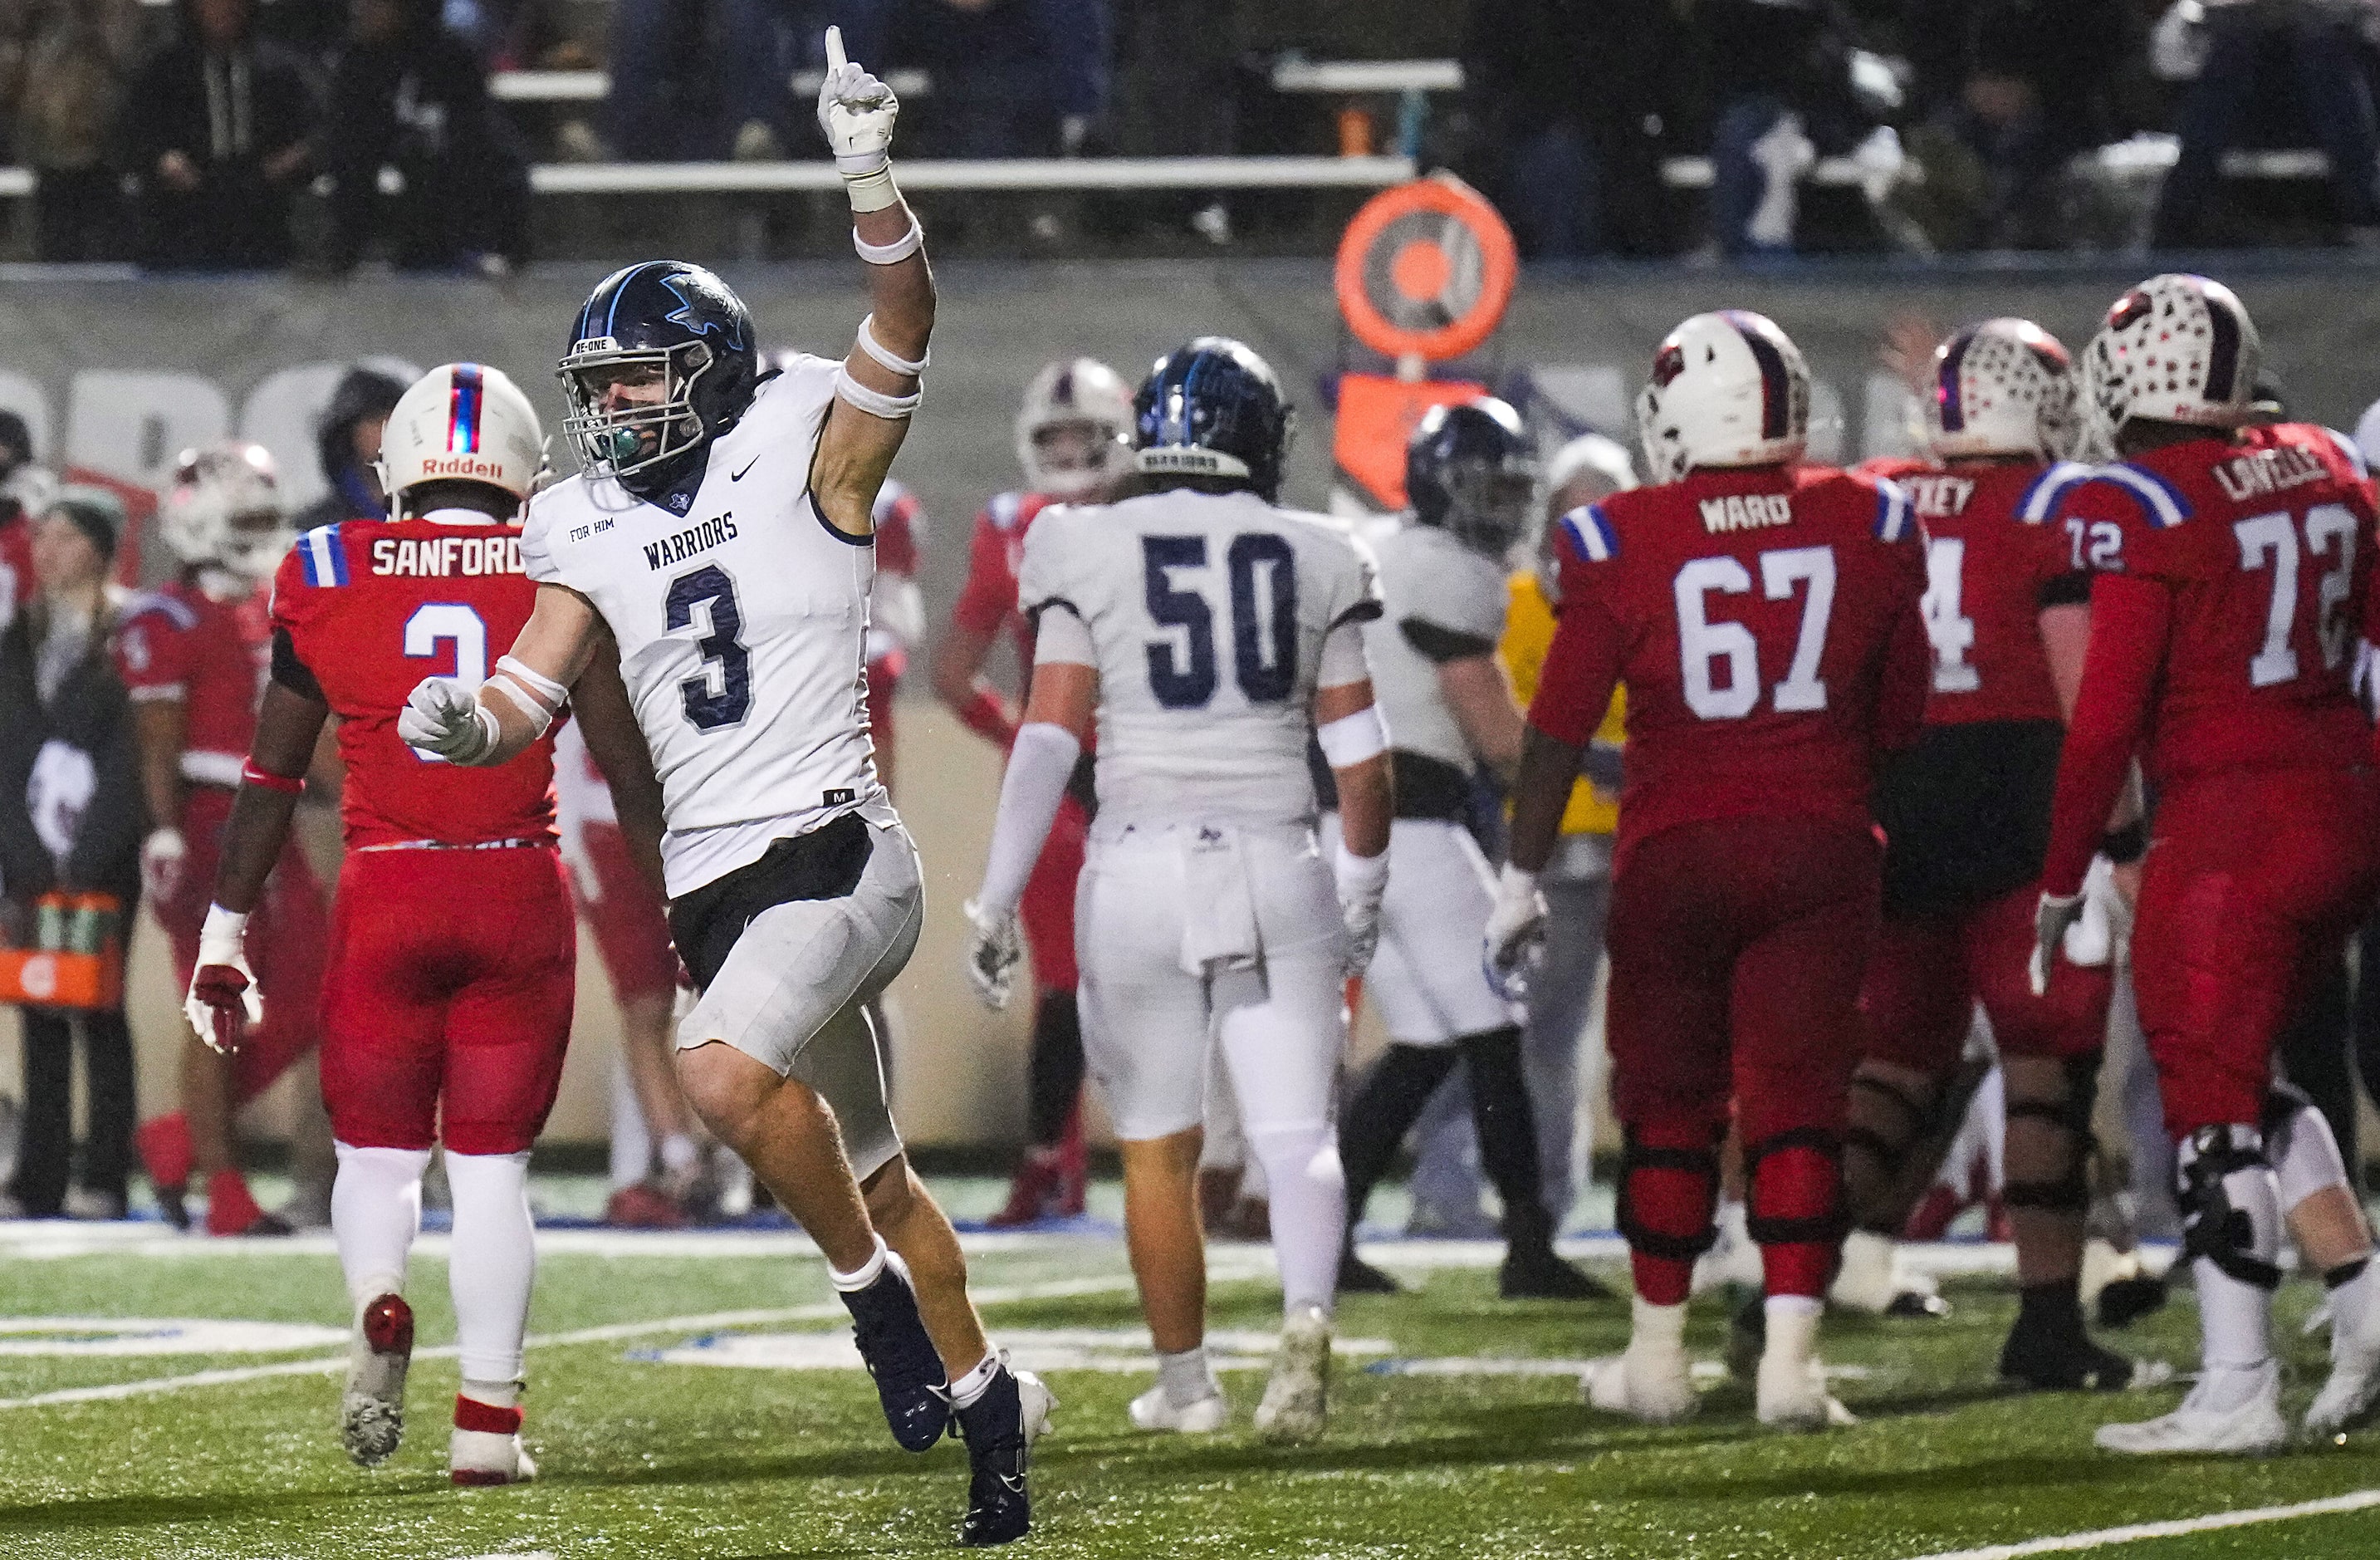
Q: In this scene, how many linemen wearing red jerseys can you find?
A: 3